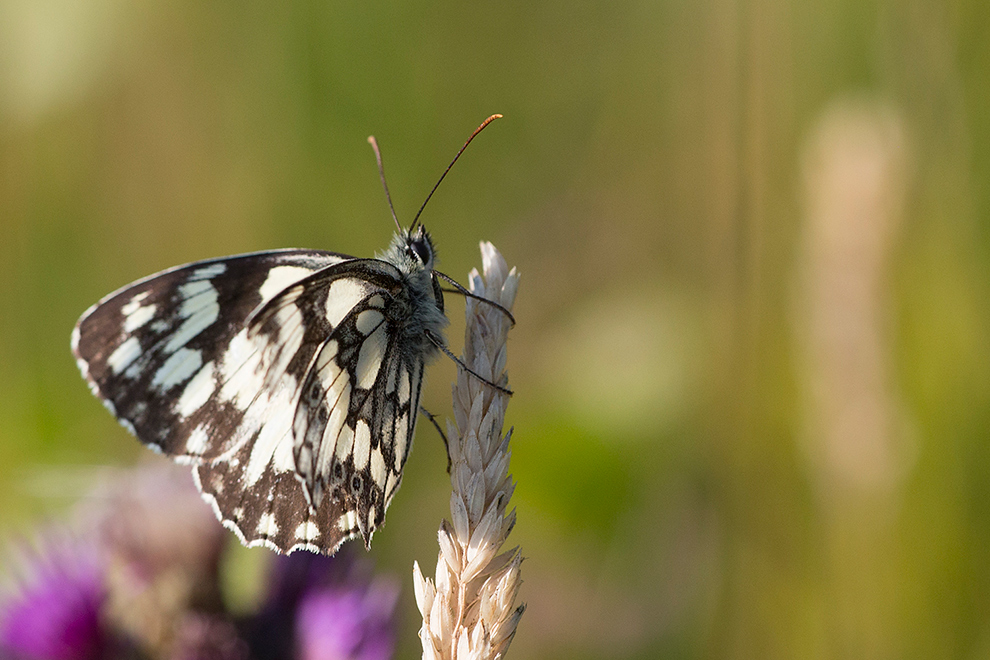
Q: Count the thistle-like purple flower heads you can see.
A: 2